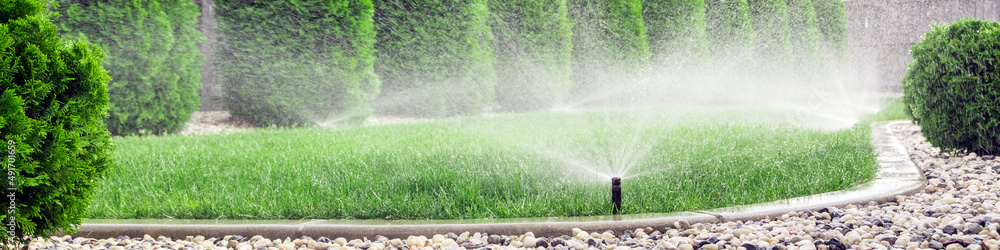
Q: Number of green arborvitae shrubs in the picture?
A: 12